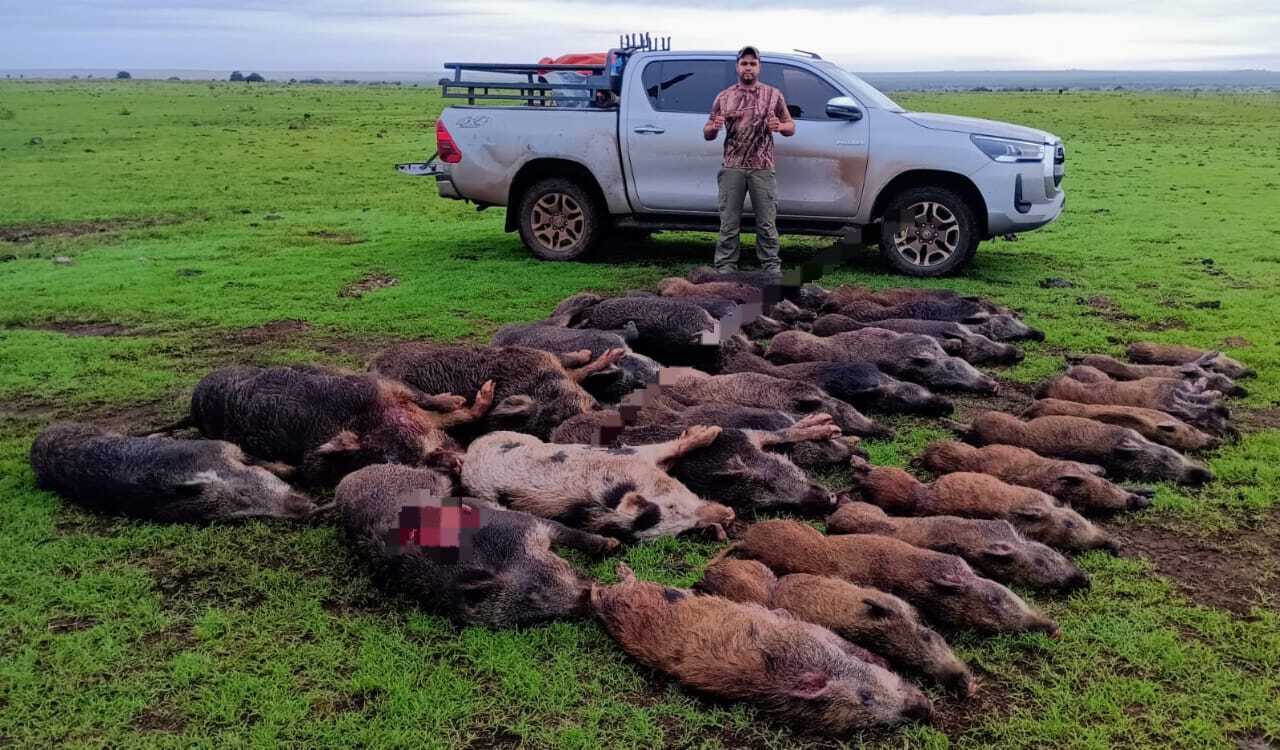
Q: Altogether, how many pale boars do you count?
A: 1